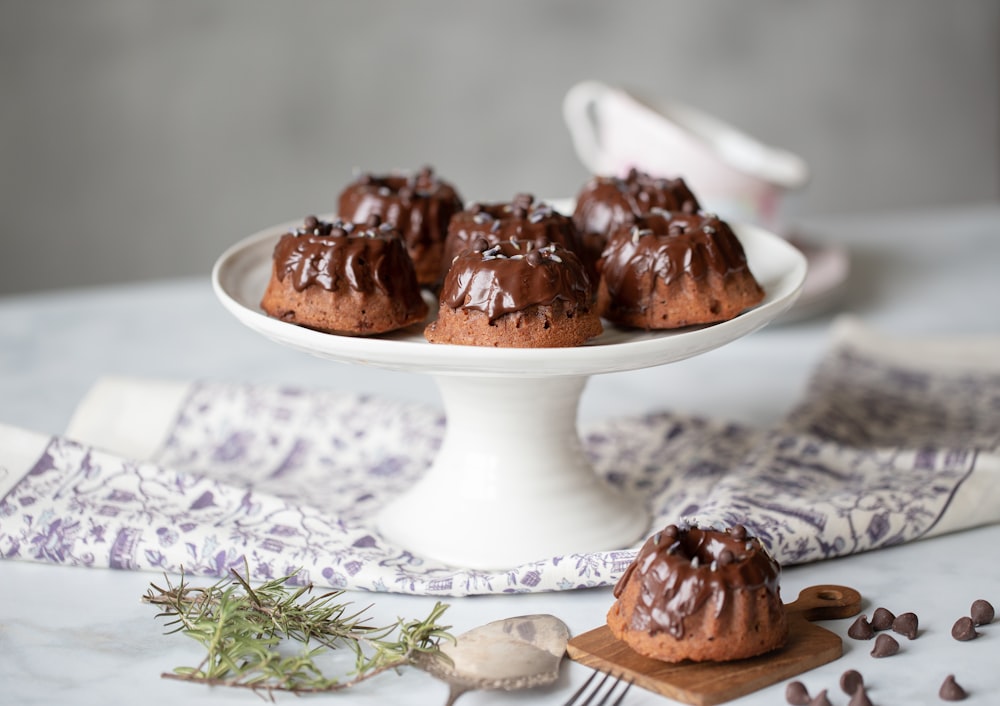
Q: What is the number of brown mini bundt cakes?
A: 7